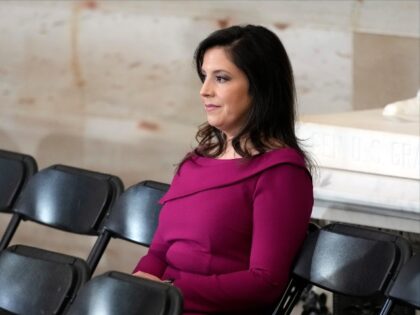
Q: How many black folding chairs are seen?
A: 7